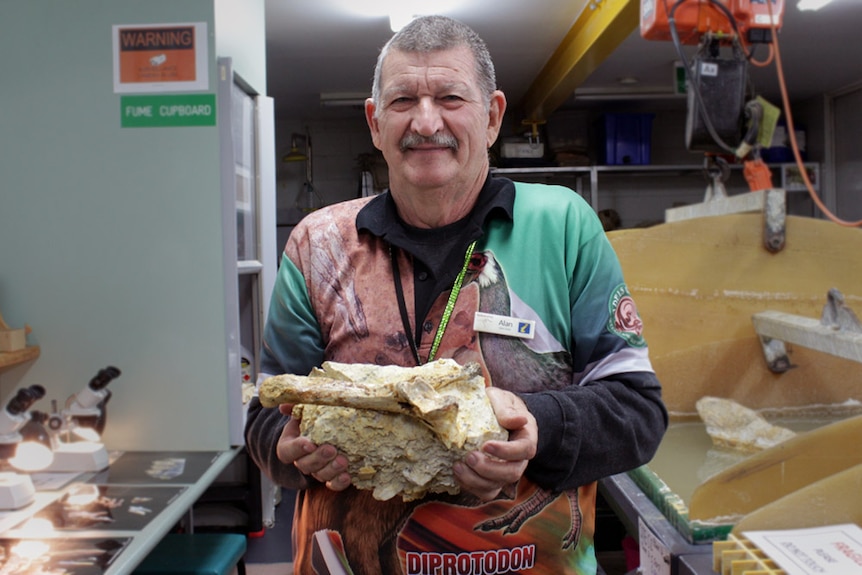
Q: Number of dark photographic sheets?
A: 3